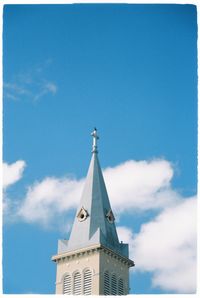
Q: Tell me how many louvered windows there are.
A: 6